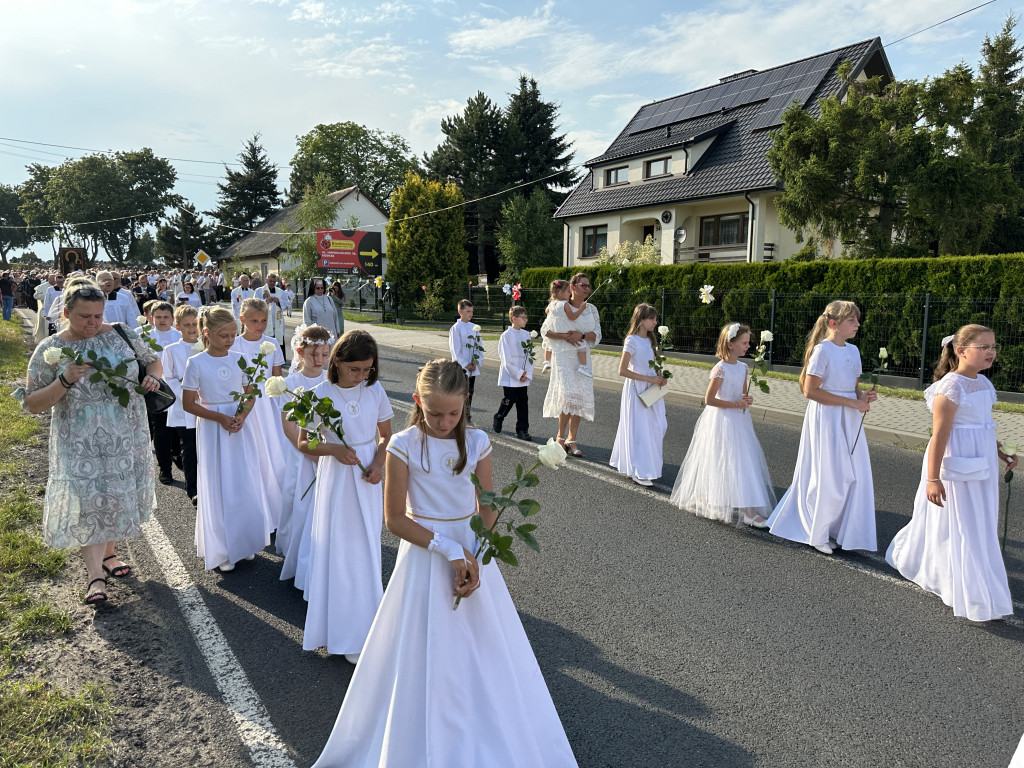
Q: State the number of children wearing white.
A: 15